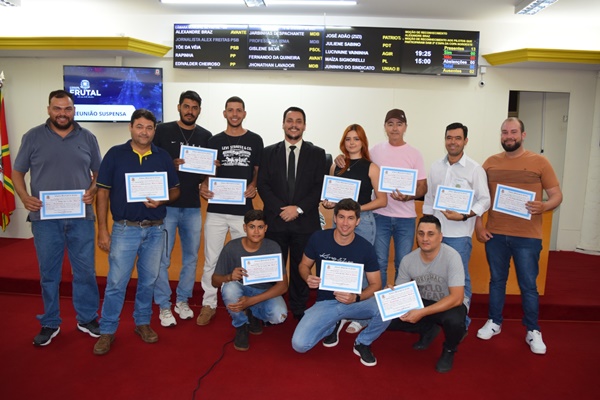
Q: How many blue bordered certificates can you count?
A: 11